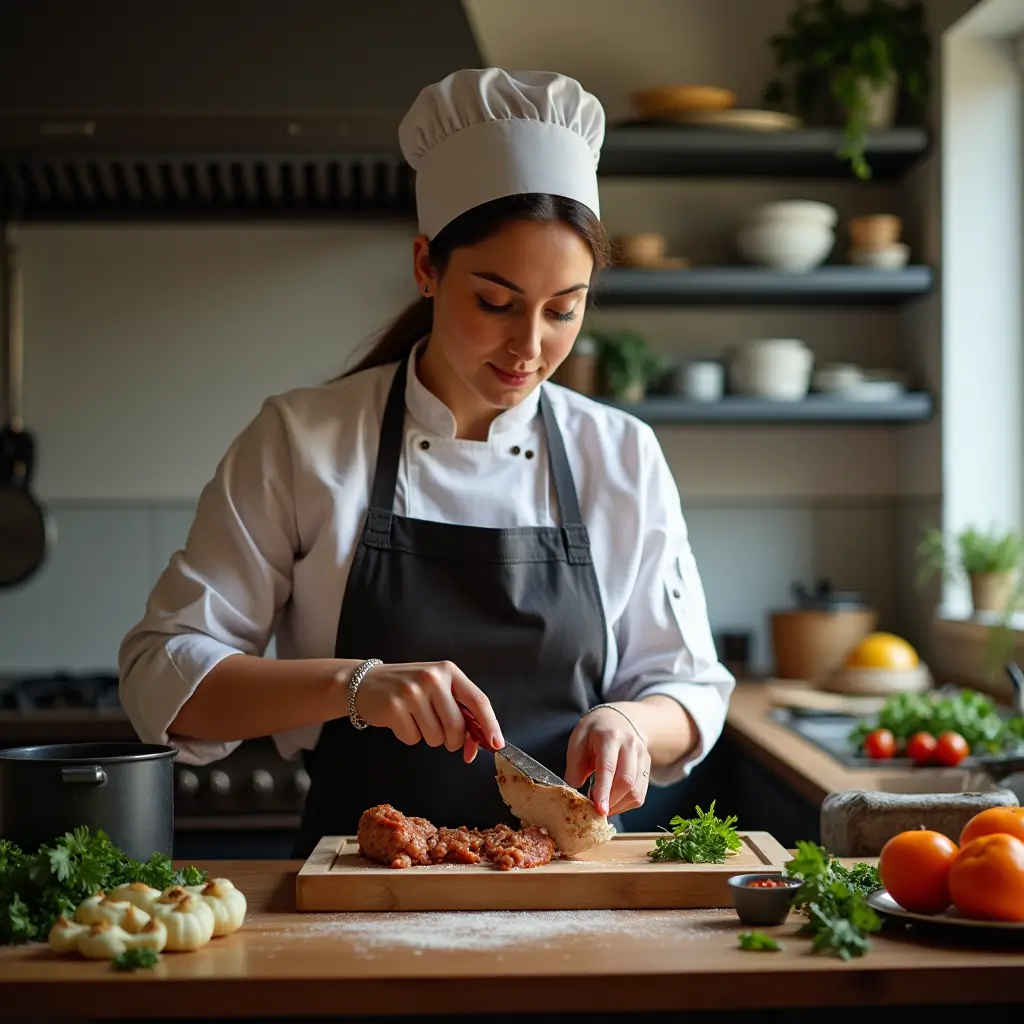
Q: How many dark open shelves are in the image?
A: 3